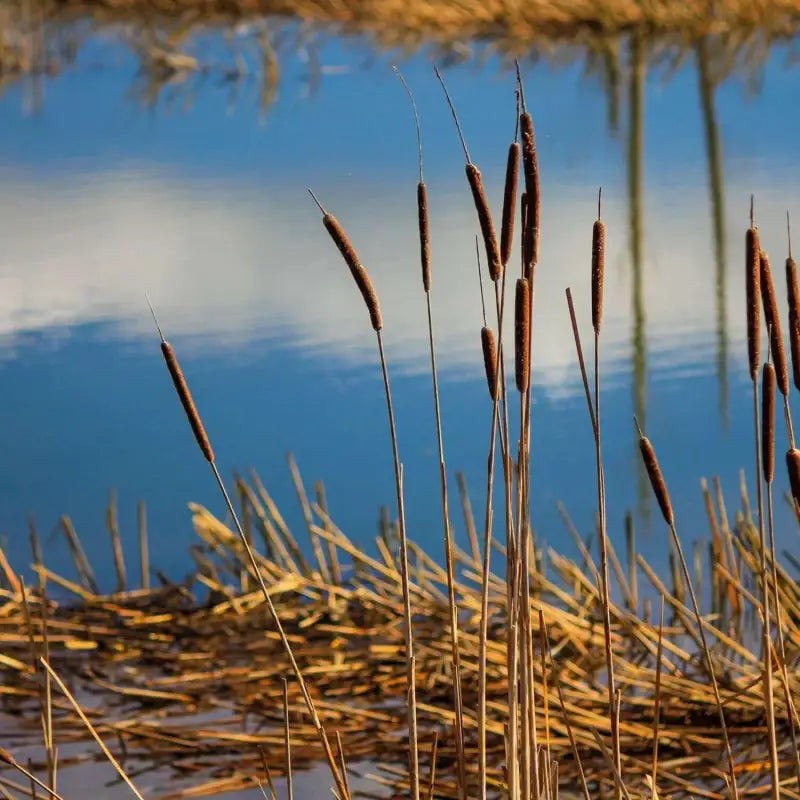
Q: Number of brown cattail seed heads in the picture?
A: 15